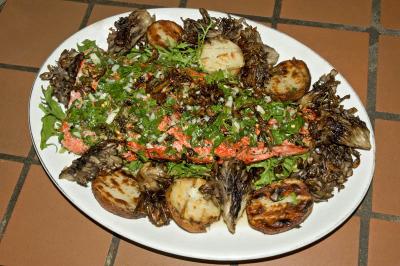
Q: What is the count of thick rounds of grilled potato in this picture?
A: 6